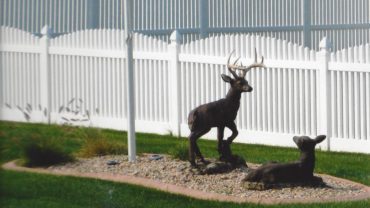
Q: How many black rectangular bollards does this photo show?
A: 0